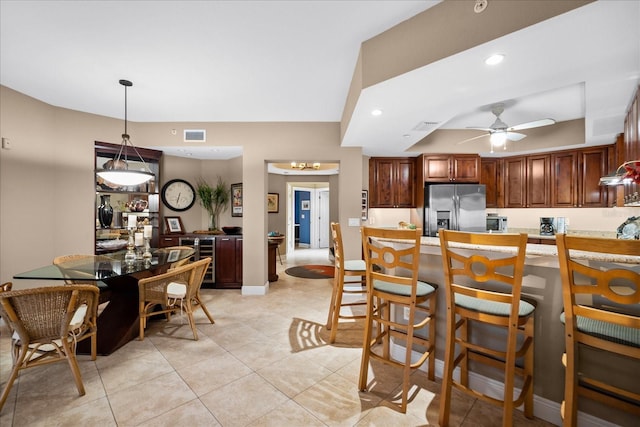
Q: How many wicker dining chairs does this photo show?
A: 5